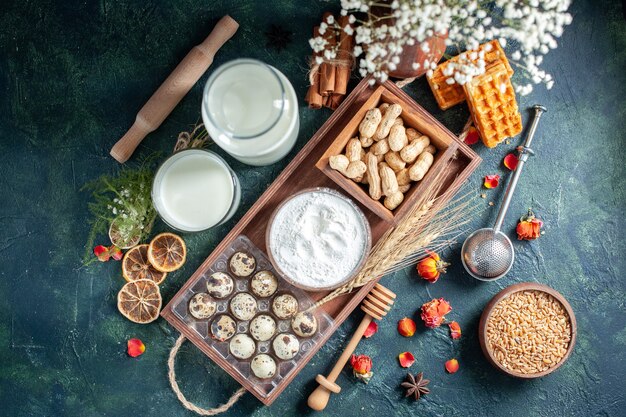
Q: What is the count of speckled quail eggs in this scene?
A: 12